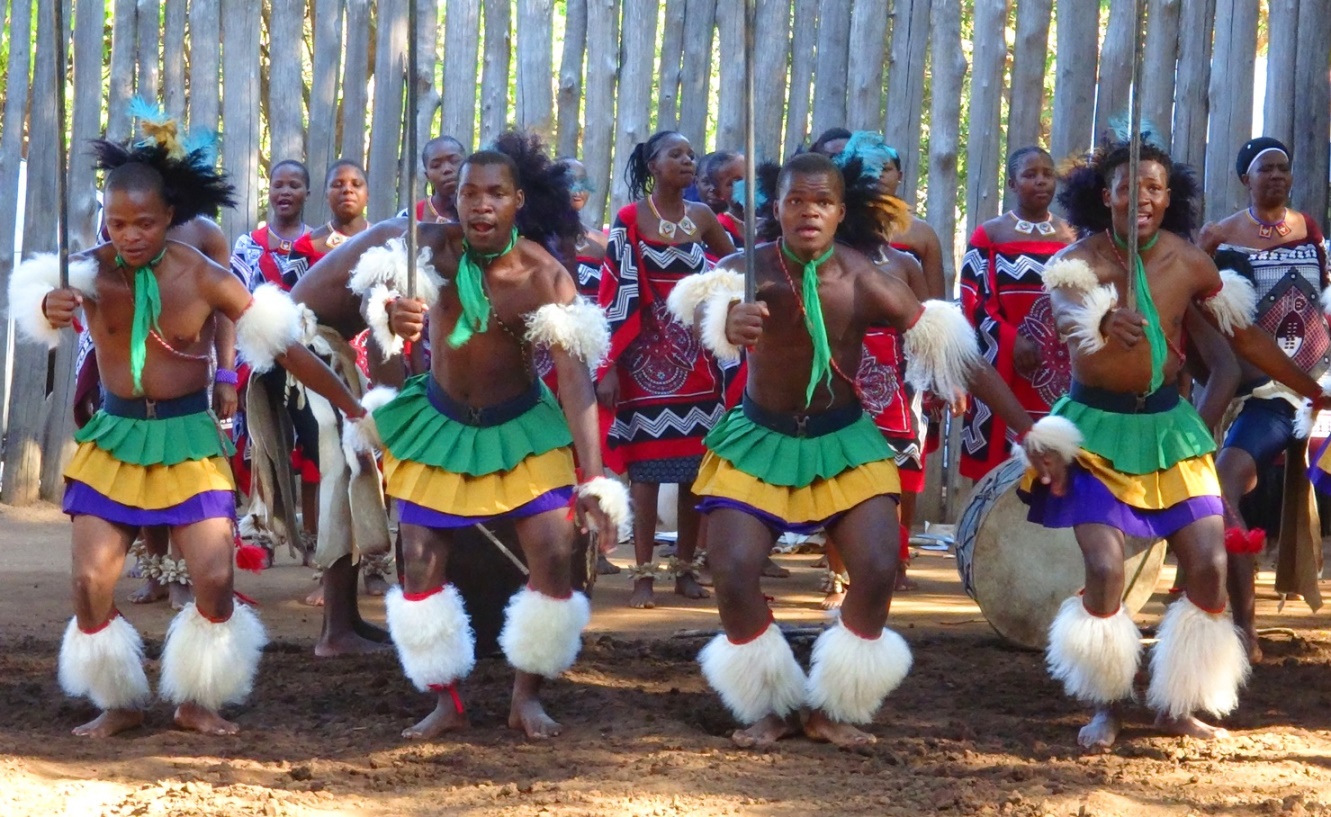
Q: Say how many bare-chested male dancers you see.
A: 4